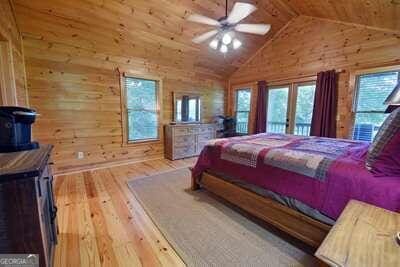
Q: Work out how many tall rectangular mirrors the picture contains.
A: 1